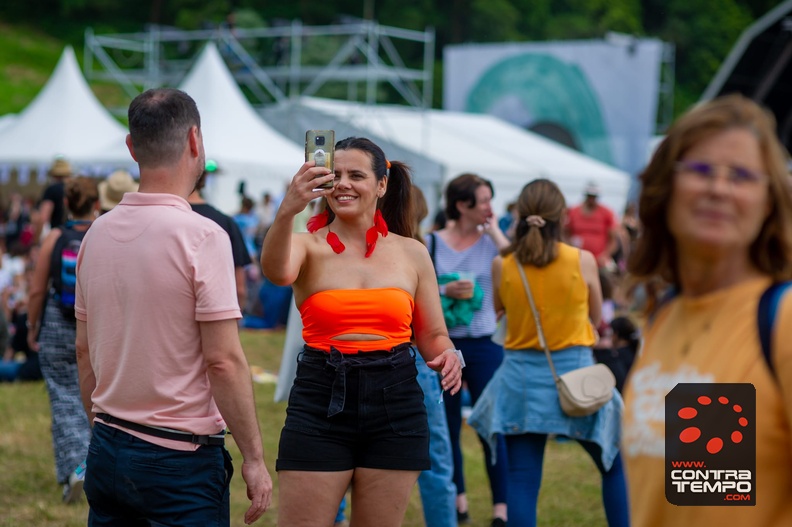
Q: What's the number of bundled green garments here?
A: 1